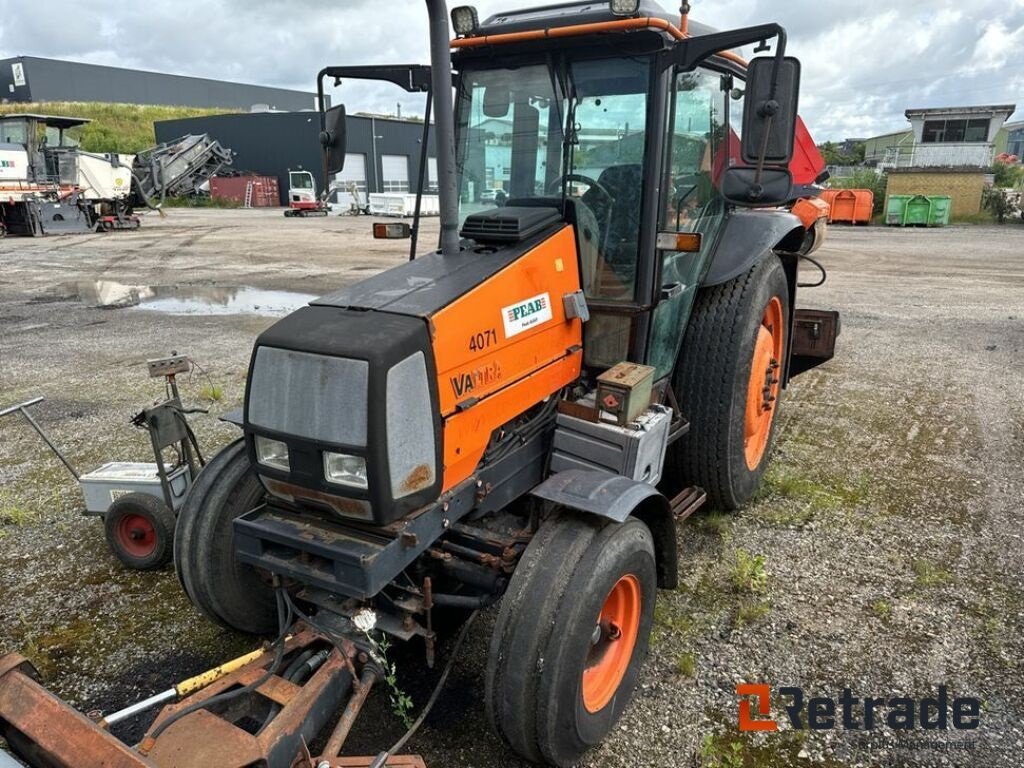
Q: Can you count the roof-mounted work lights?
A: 2